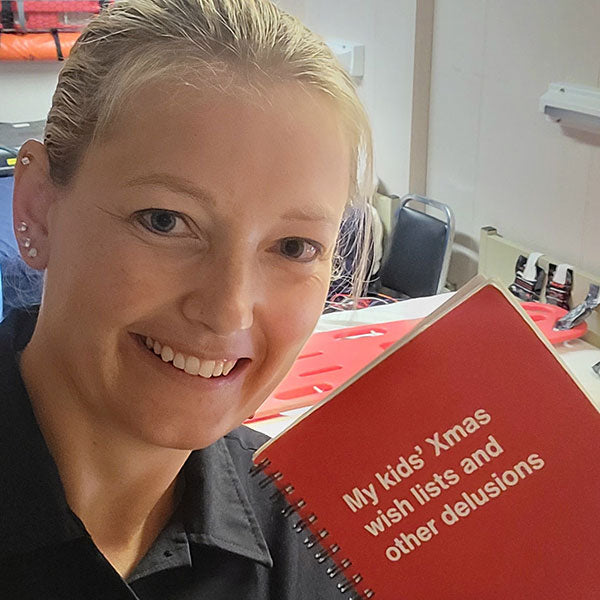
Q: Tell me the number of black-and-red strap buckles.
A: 2